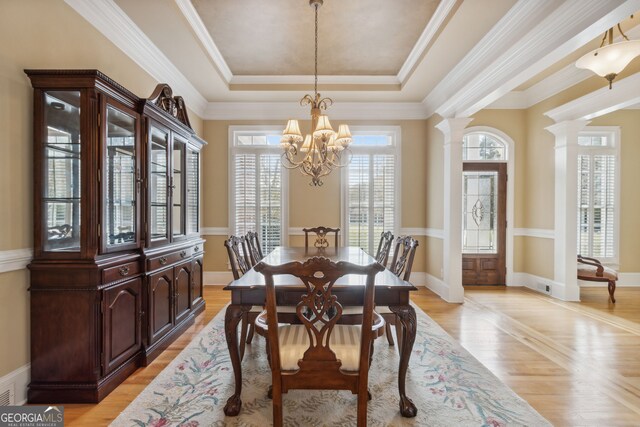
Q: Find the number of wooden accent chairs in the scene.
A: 1